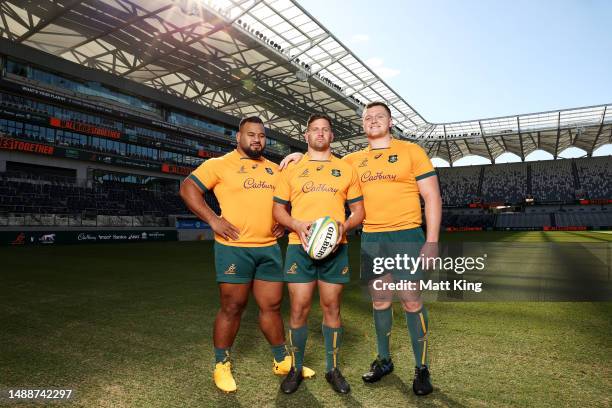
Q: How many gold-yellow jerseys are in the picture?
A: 3